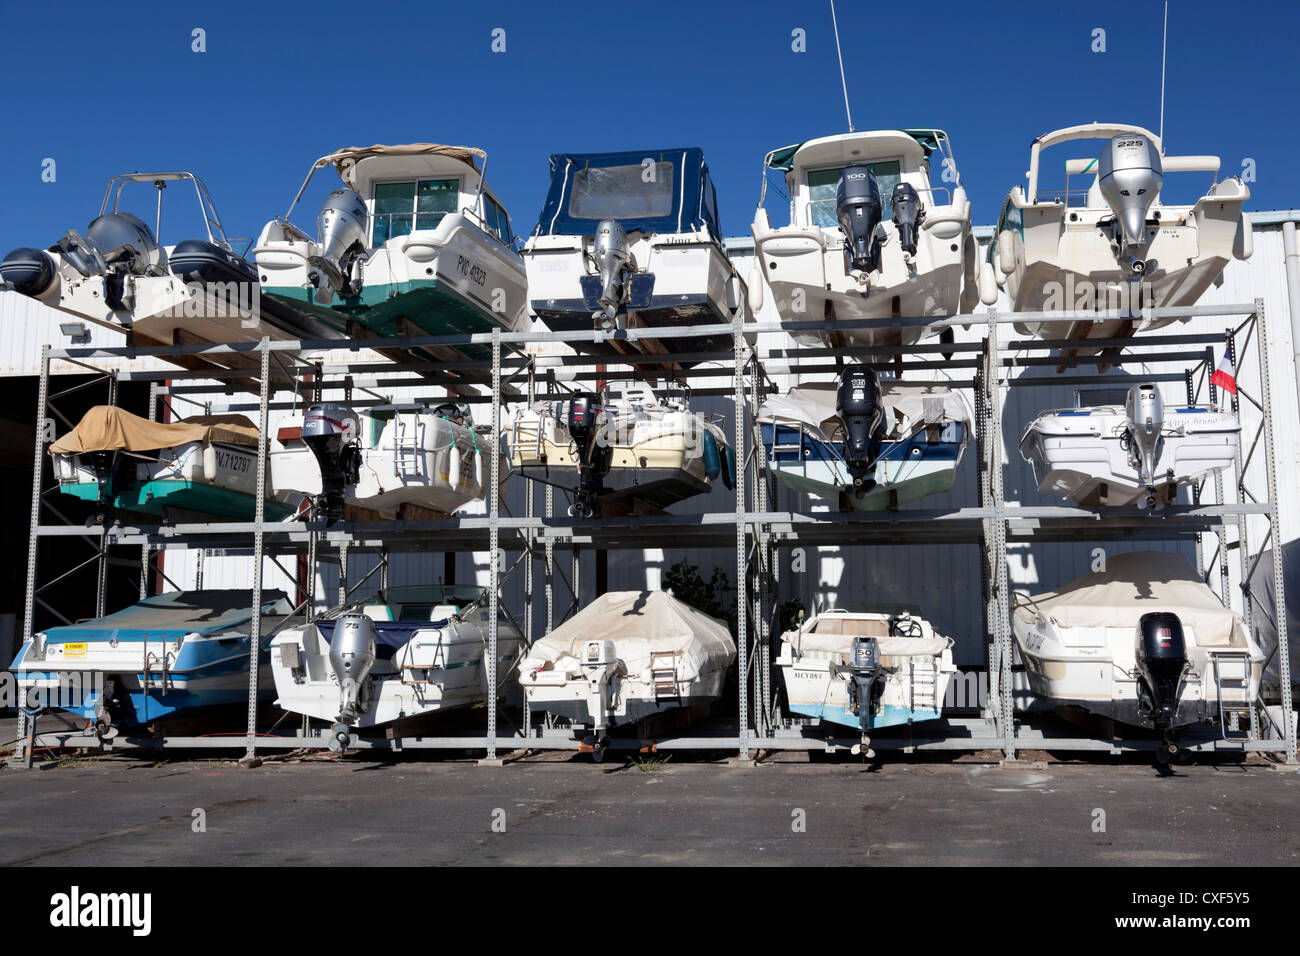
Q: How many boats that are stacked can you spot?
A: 15